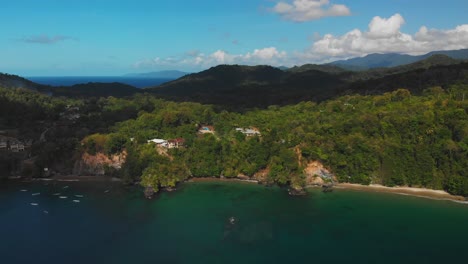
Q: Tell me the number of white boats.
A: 10